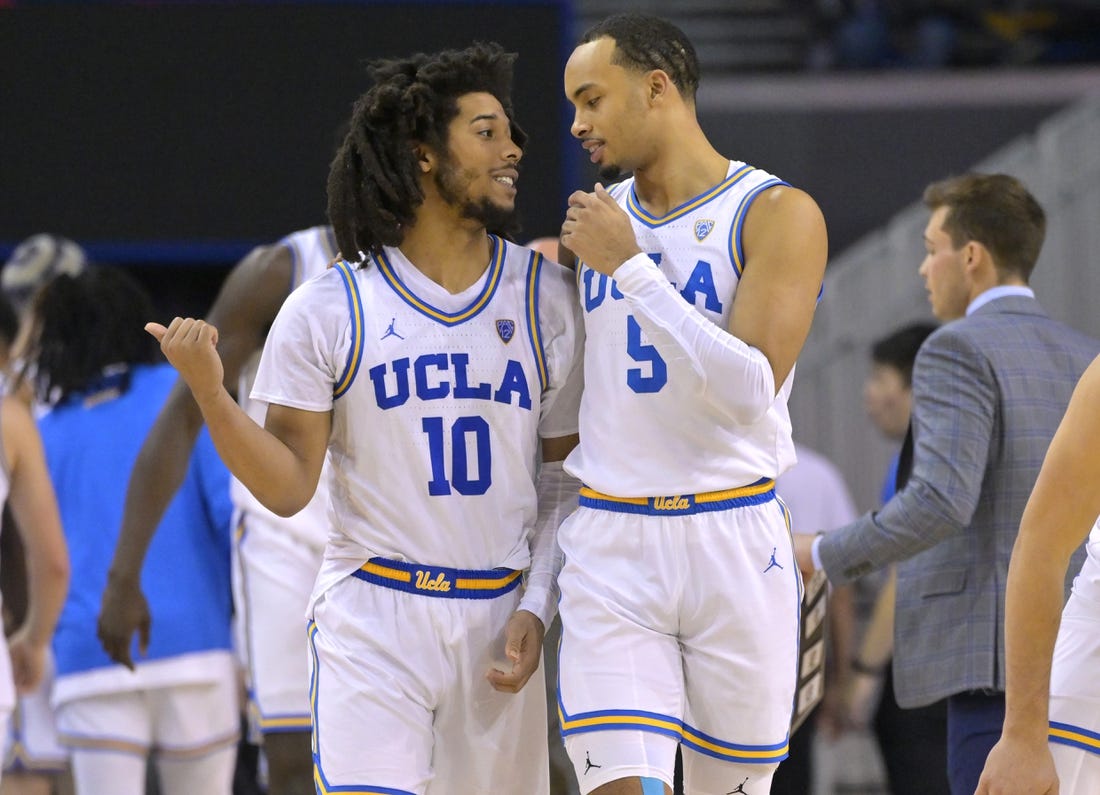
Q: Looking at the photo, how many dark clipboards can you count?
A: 1